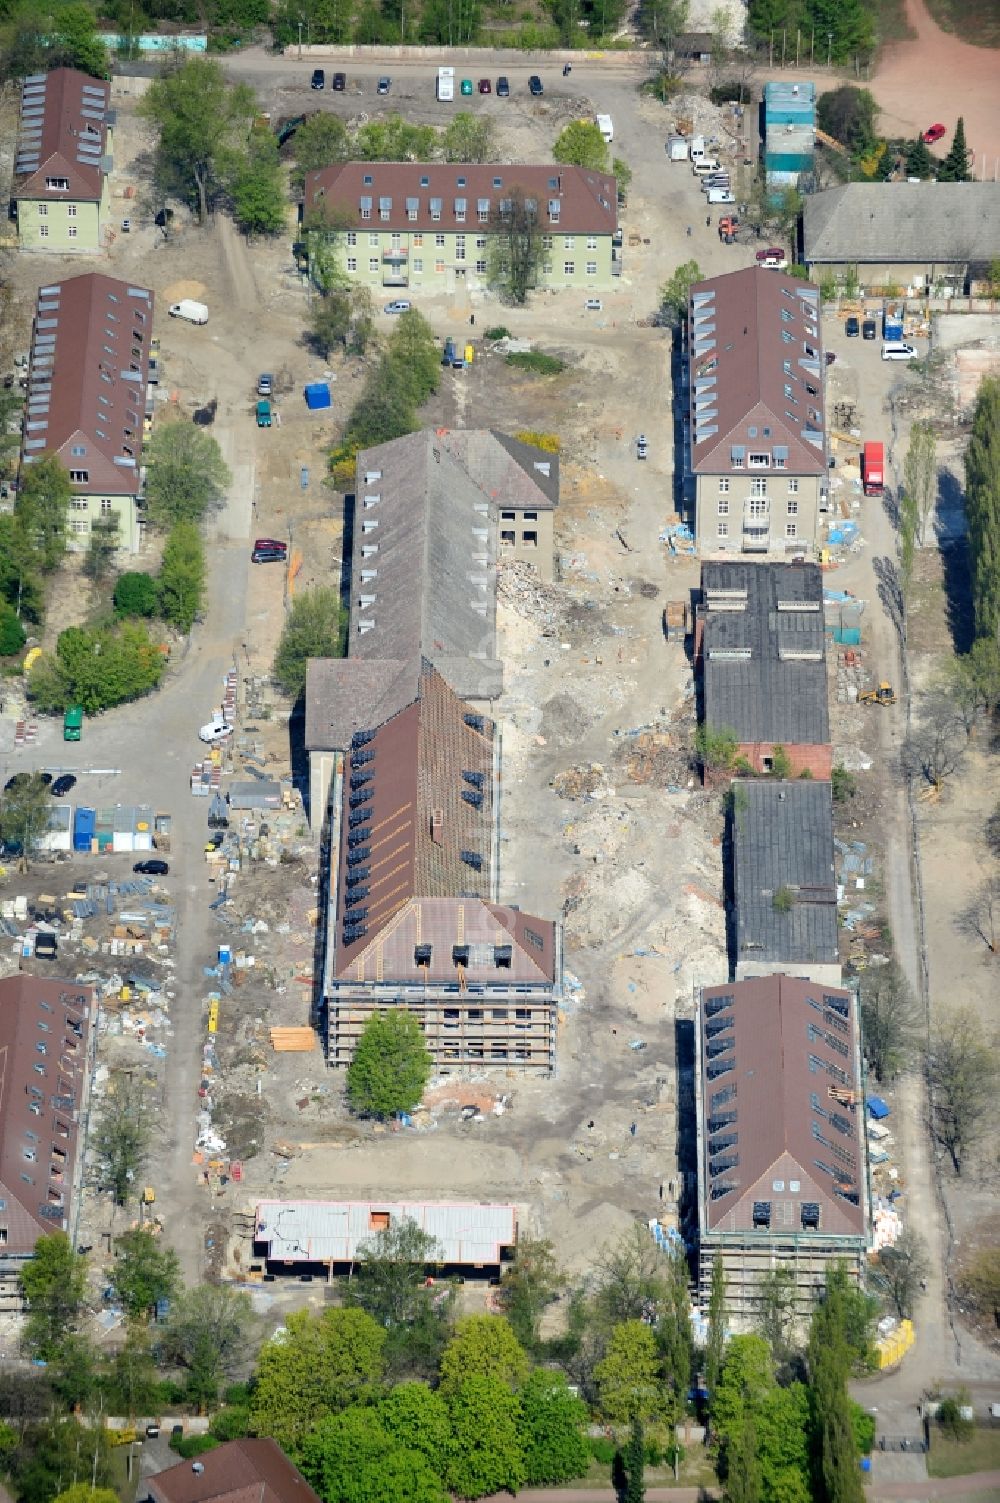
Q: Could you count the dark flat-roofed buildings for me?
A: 2